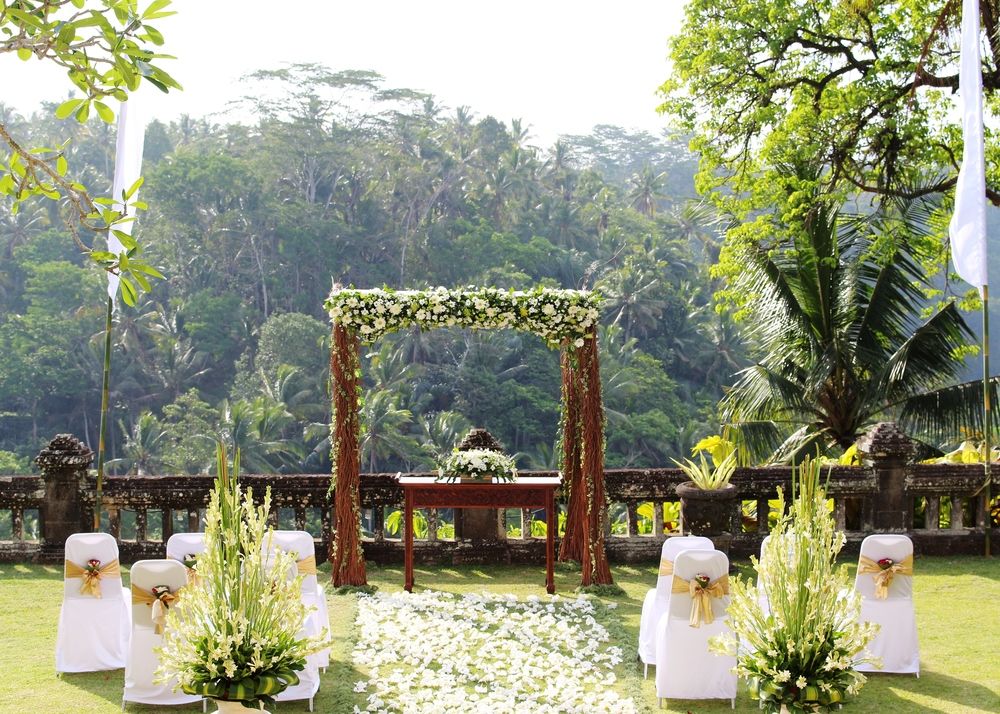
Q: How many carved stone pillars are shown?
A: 3